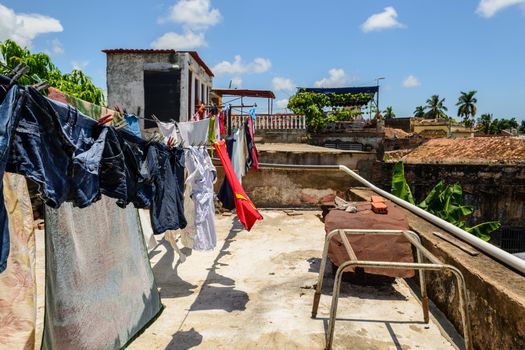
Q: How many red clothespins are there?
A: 3